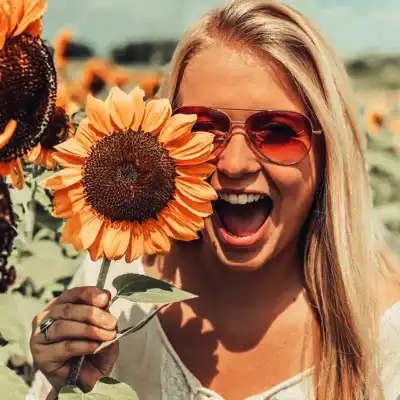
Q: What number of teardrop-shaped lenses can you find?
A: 2